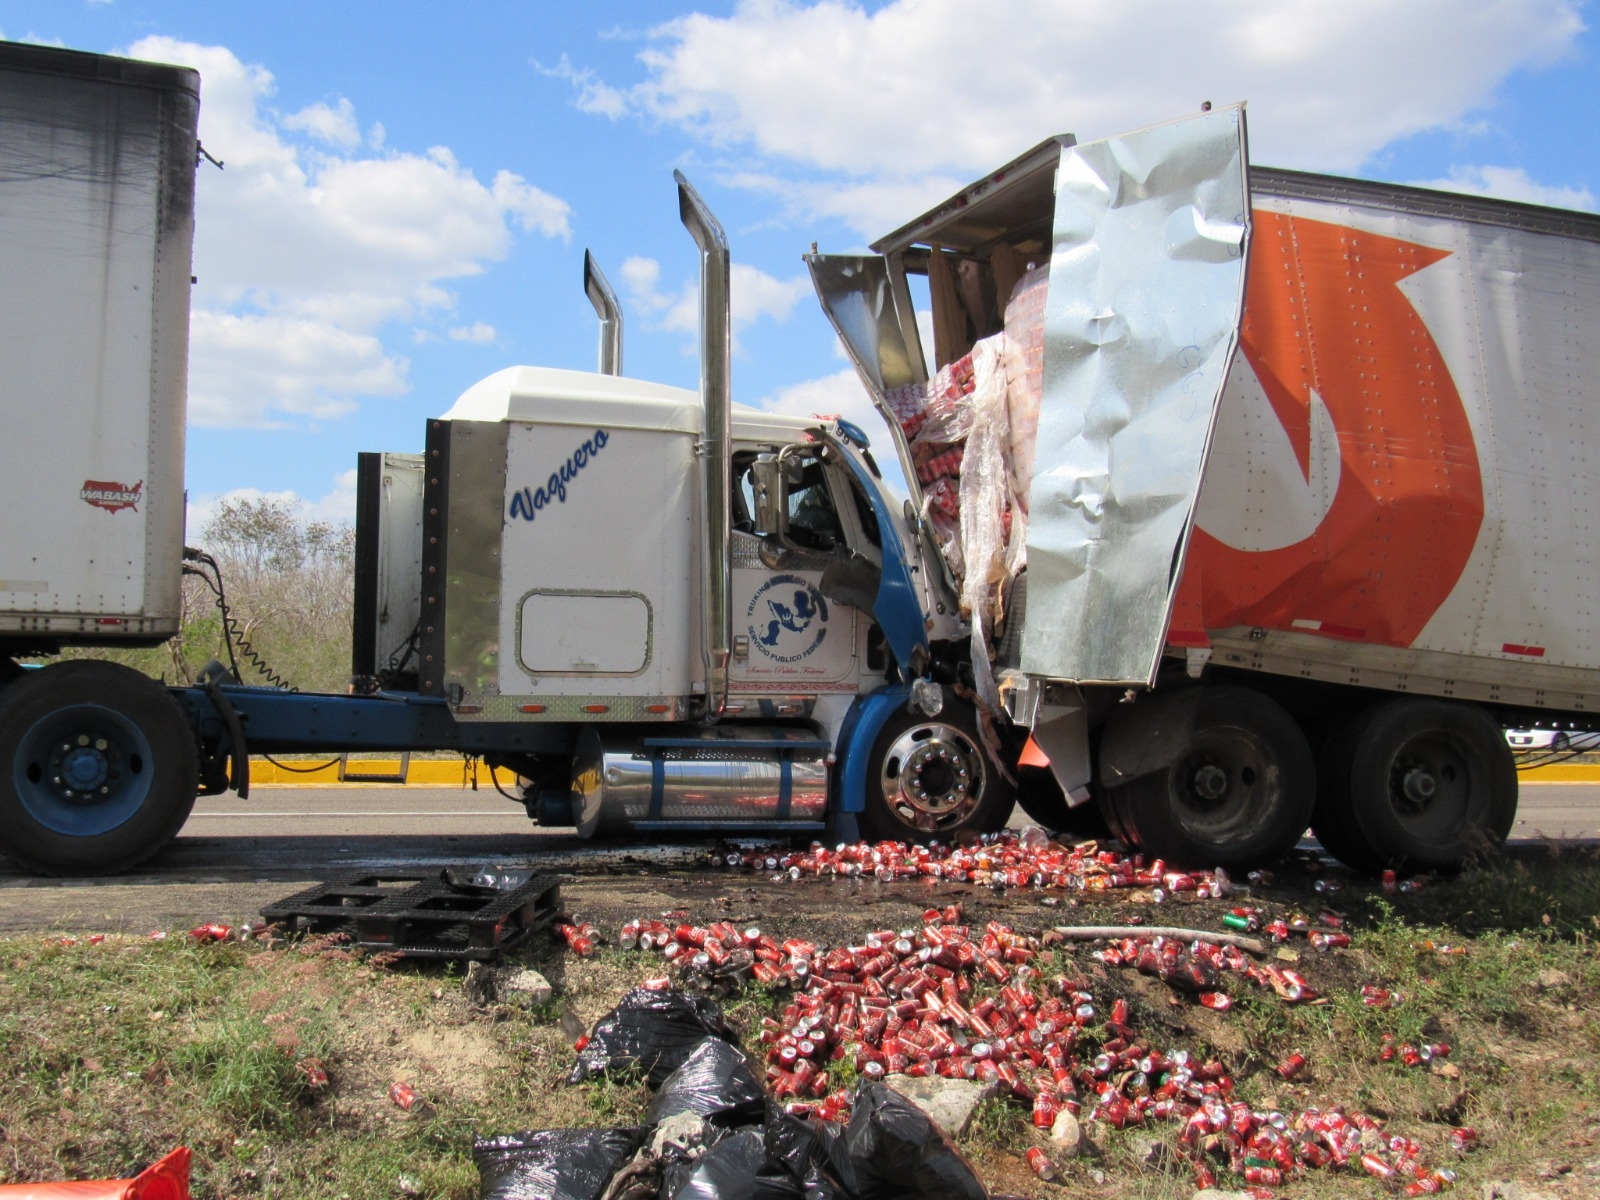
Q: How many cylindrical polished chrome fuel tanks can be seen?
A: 1